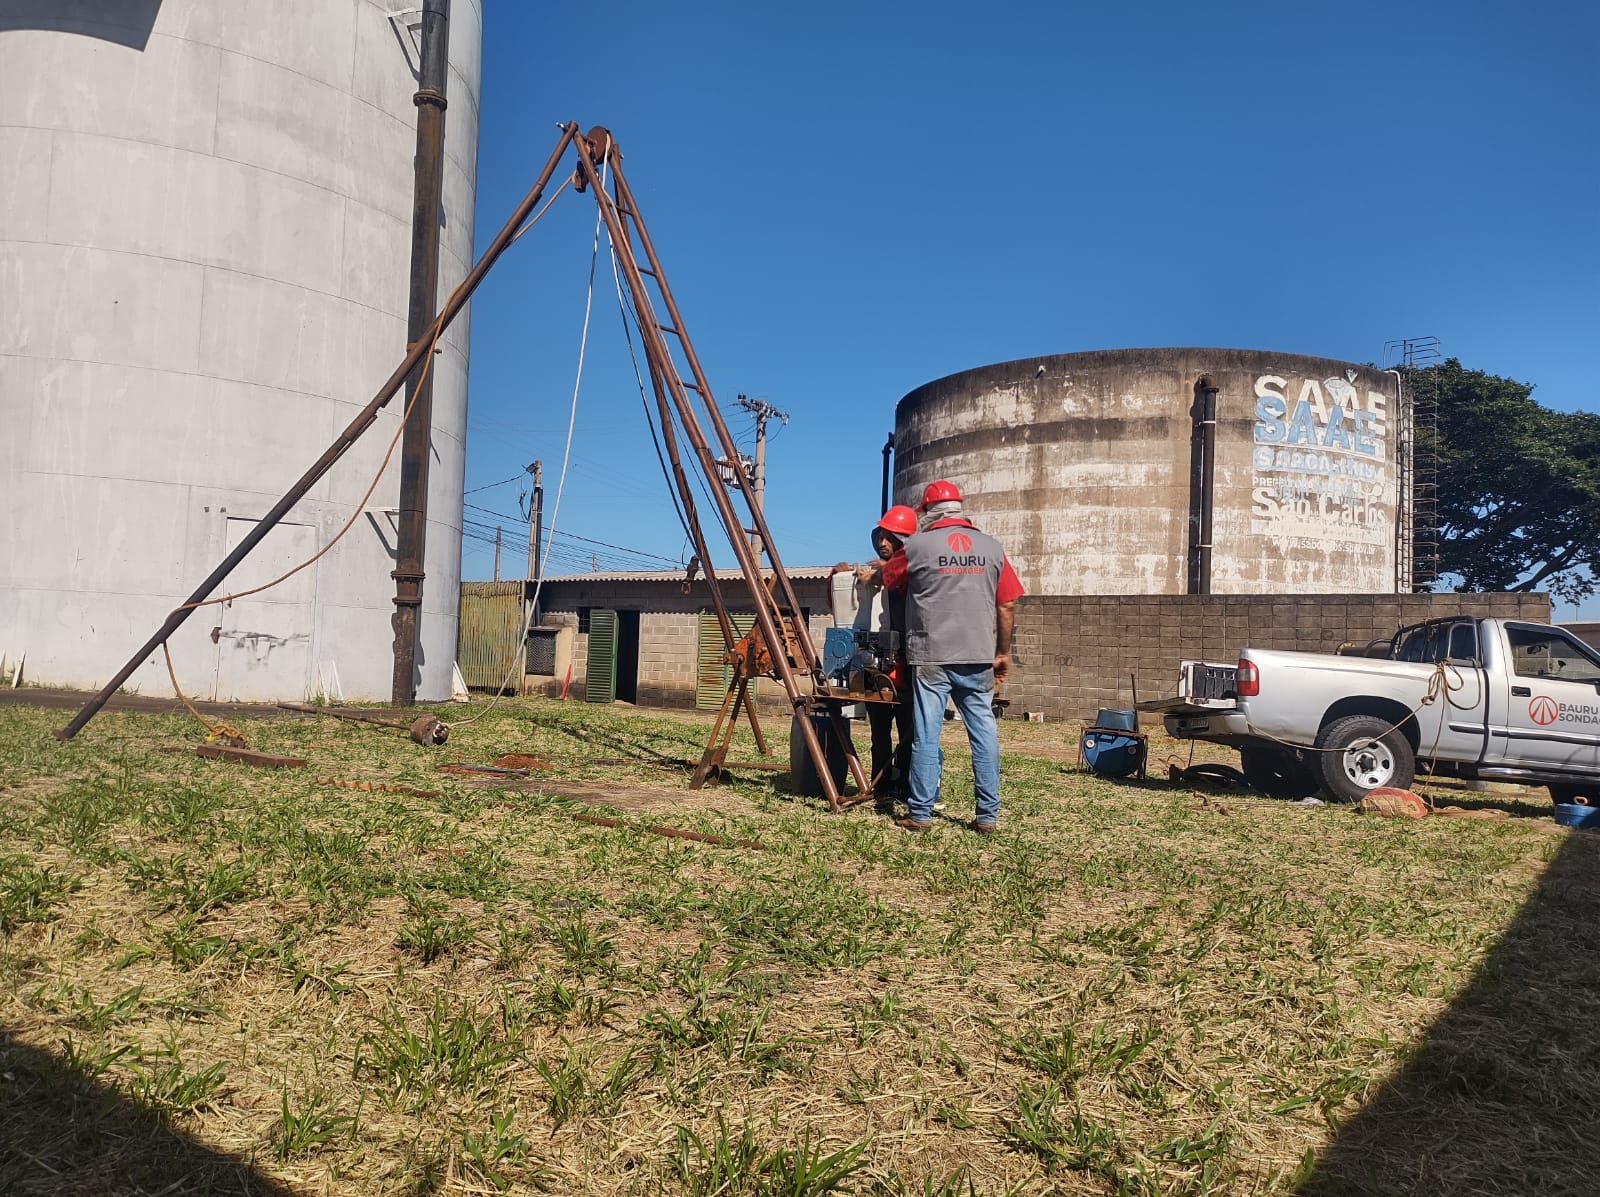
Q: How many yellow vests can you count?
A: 0